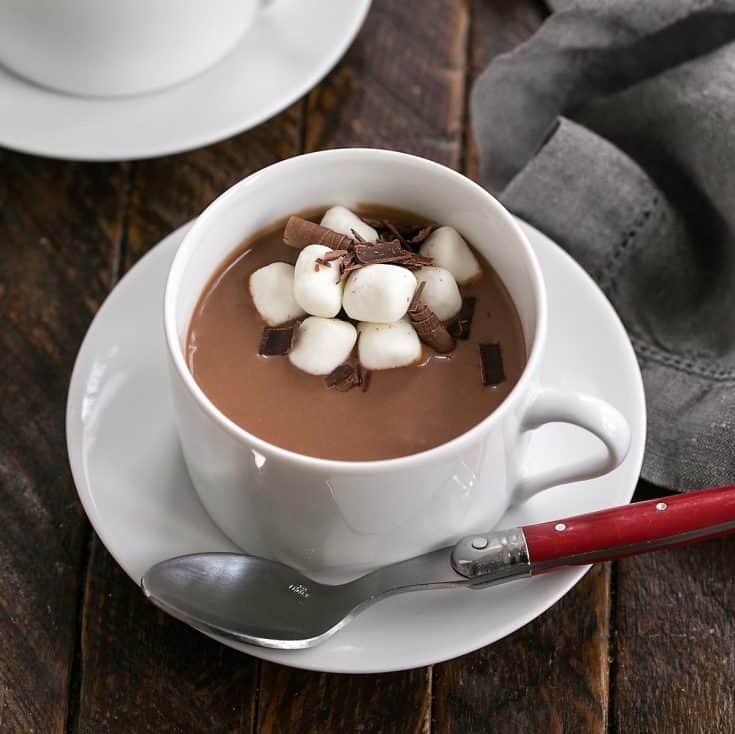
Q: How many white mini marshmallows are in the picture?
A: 8